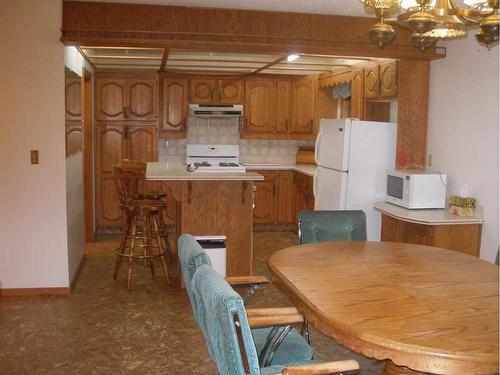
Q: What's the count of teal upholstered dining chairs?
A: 3